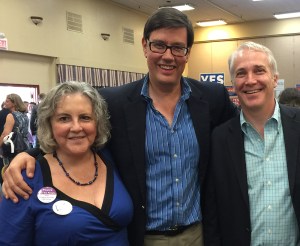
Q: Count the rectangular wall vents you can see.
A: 2